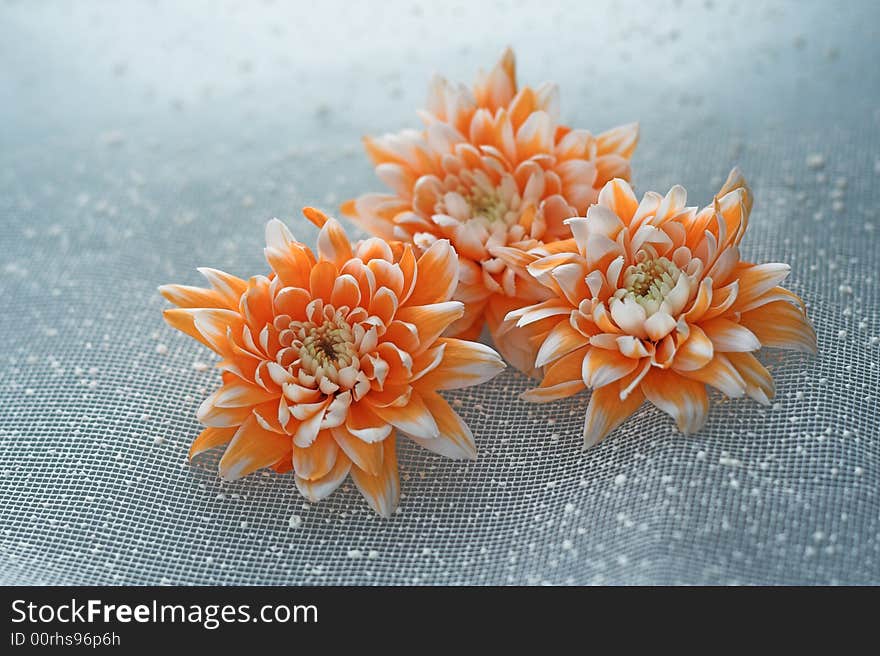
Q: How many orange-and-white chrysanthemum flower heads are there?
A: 3